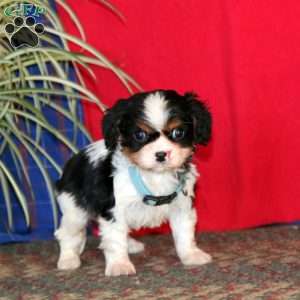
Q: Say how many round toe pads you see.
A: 4